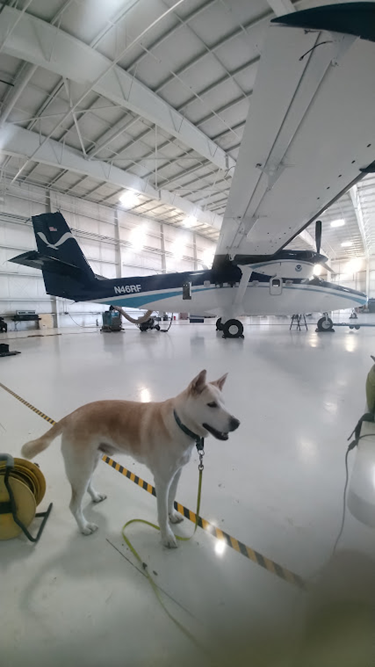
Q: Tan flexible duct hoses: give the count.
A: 1